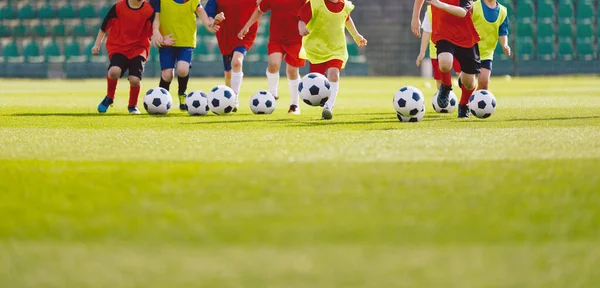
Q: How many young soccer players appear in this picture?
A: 8